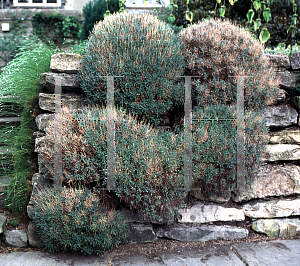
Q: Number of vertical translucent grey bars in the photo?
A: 4